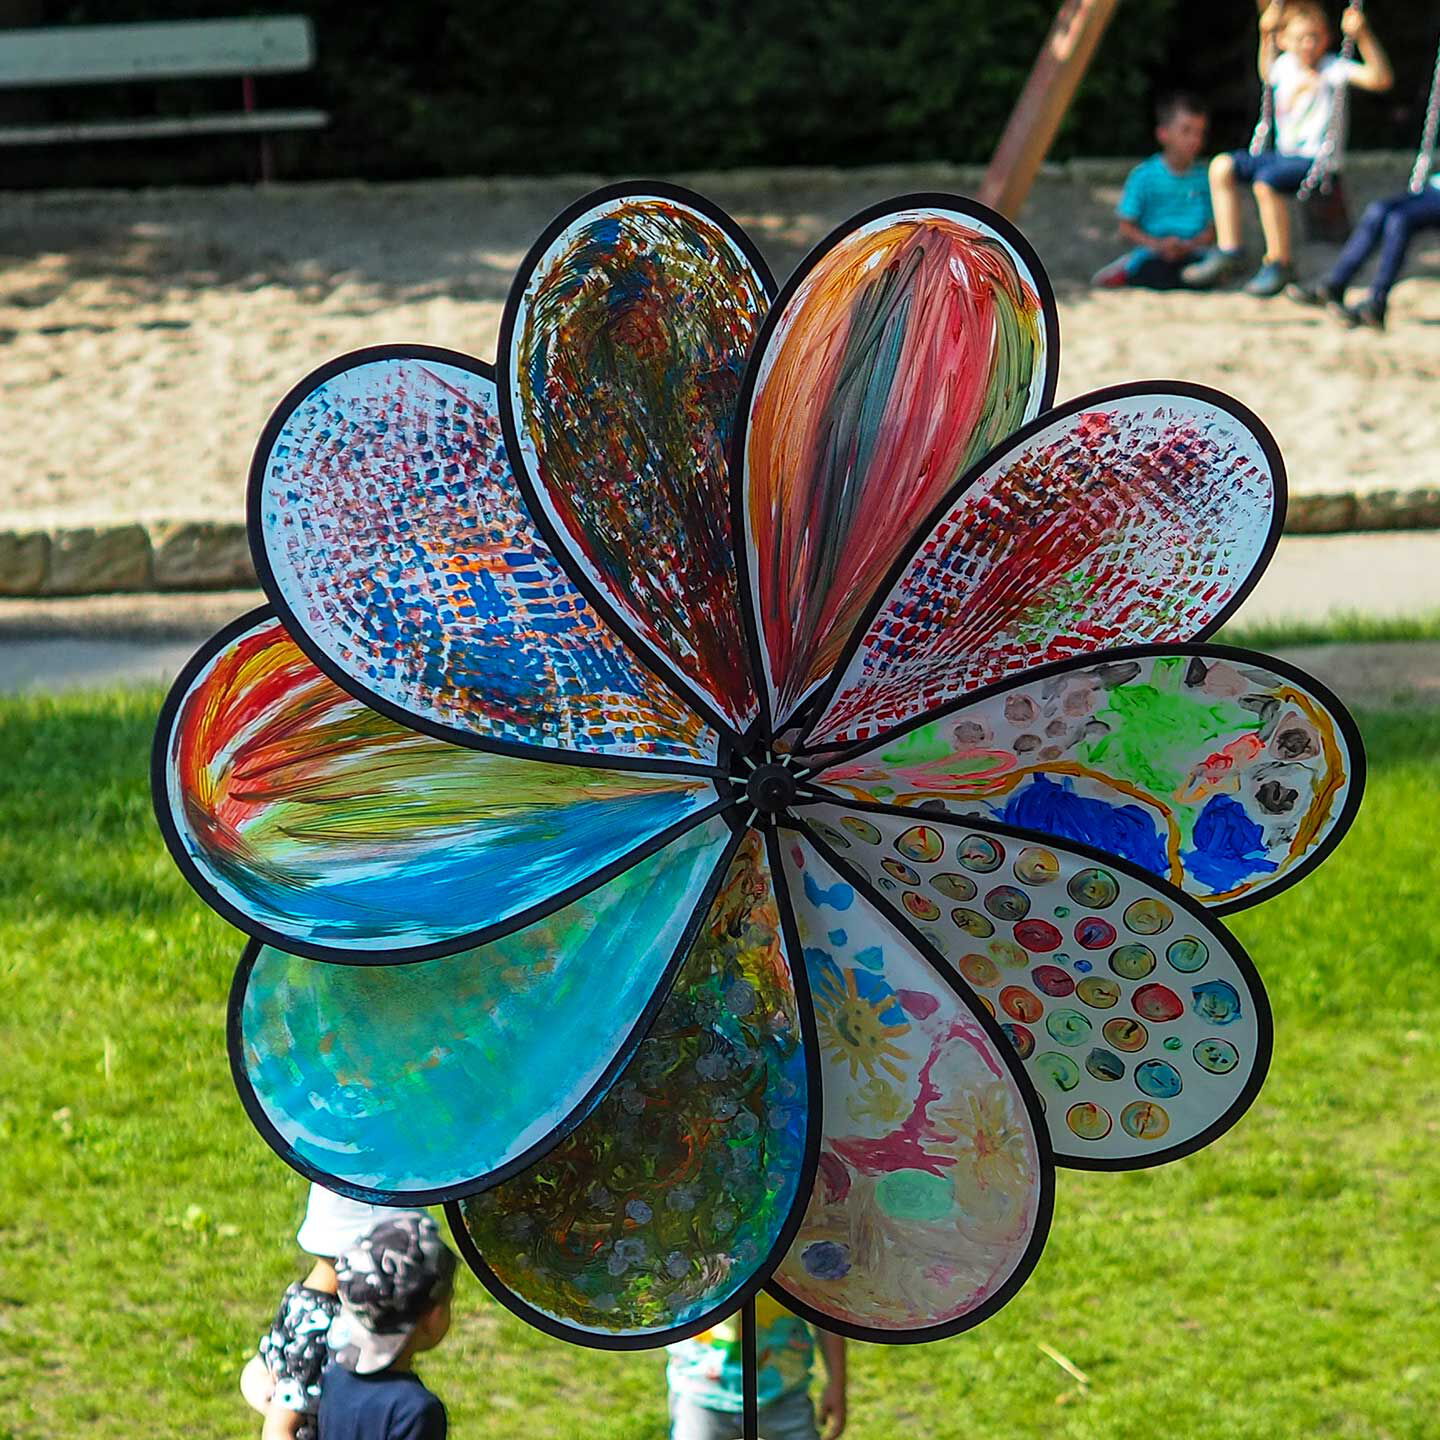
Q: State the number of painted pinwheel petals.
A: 10